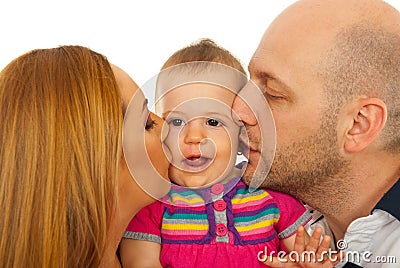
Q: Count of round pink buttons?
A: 3